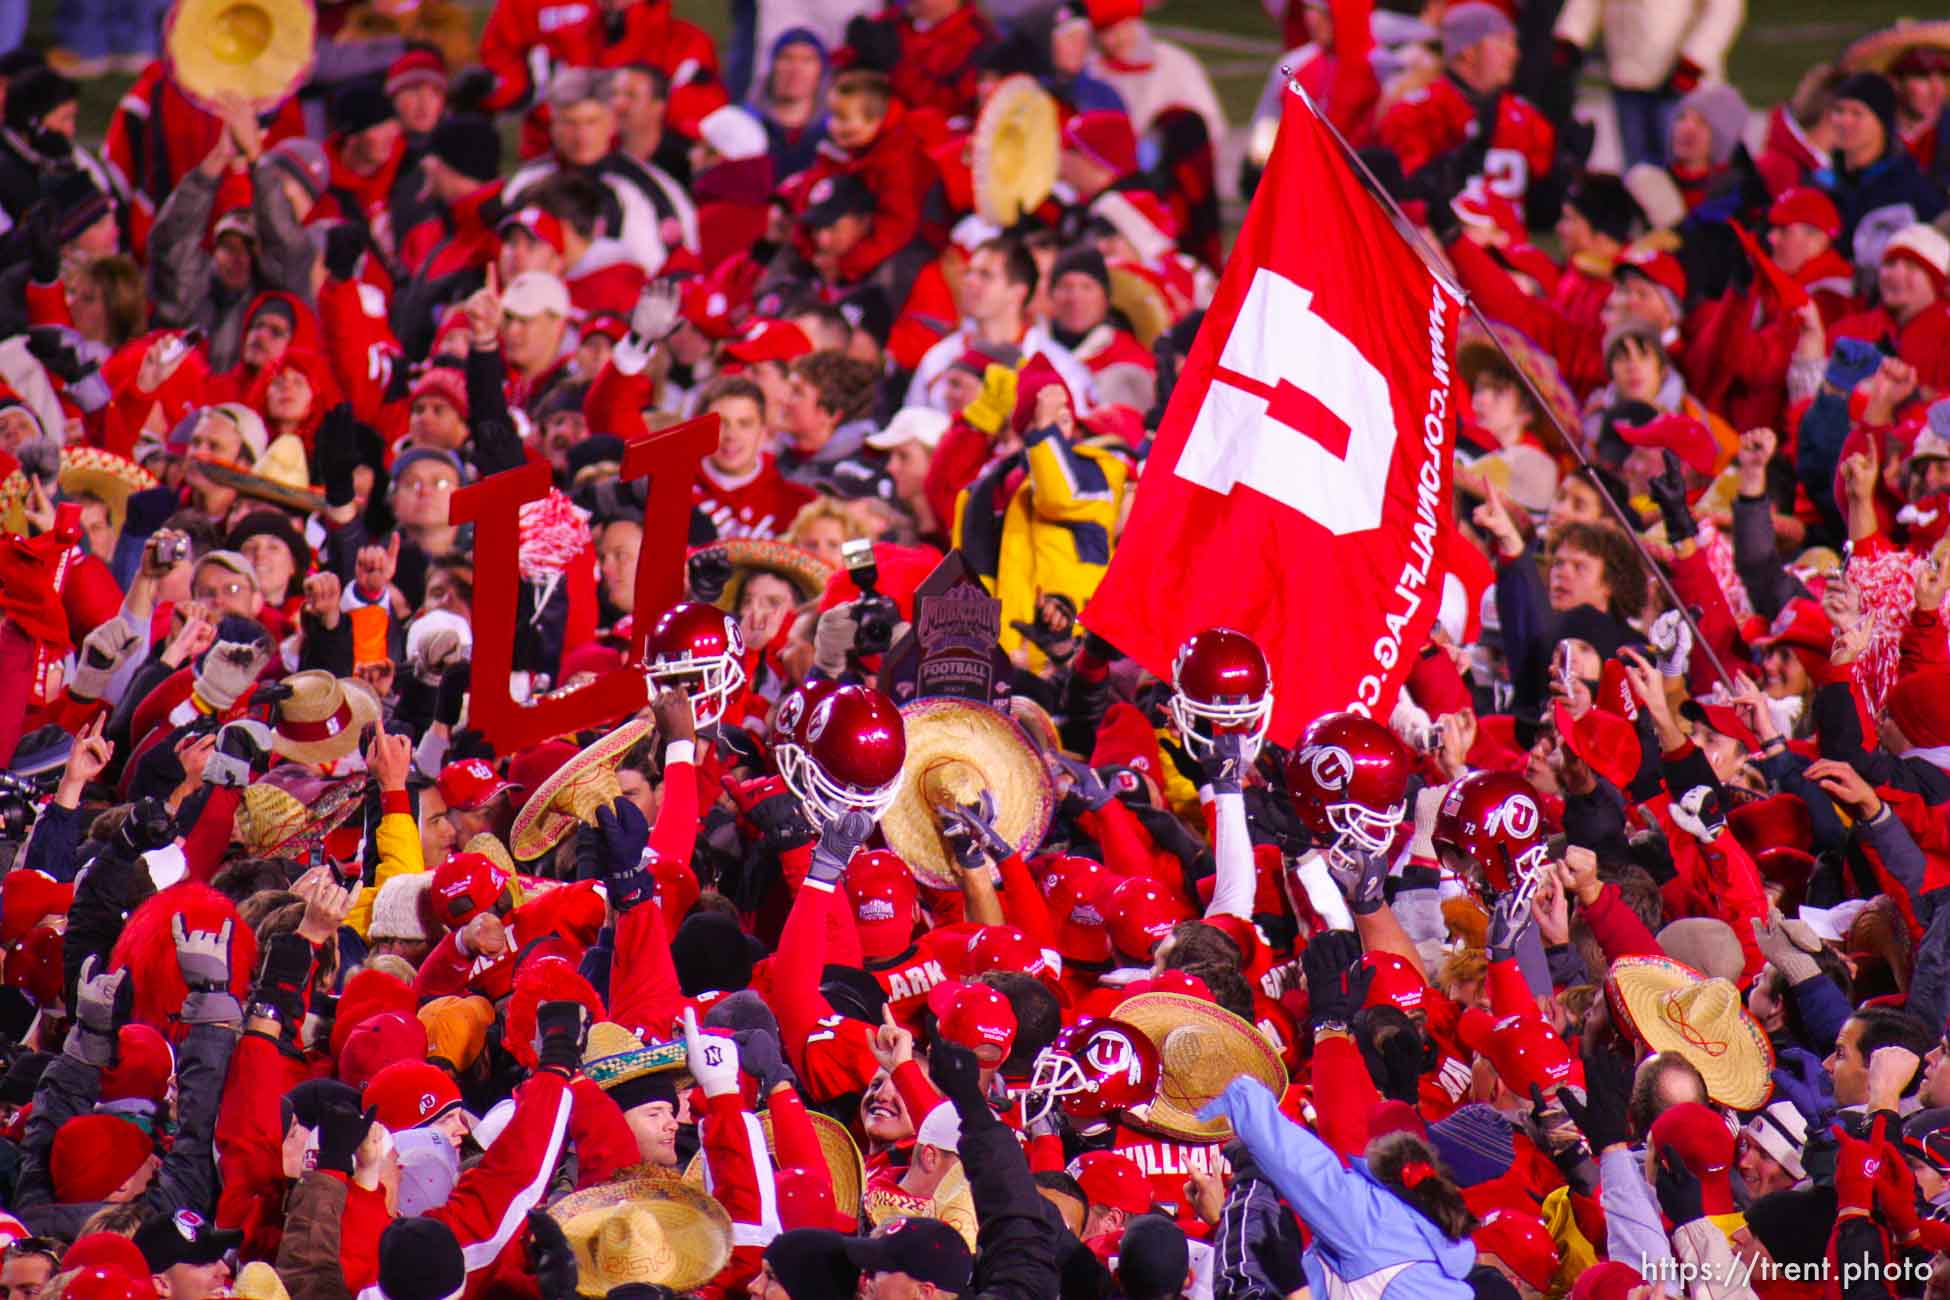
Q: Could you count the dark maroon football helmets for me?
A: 7